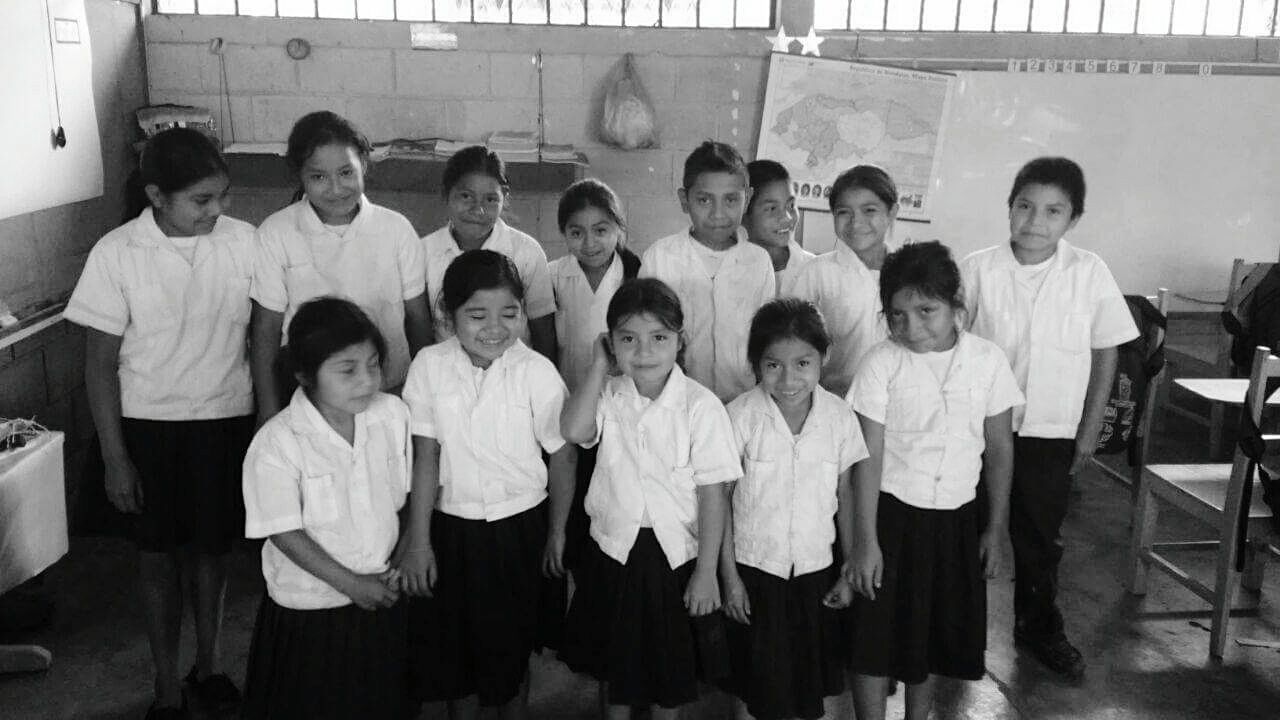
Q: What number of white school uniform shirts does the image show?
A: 13